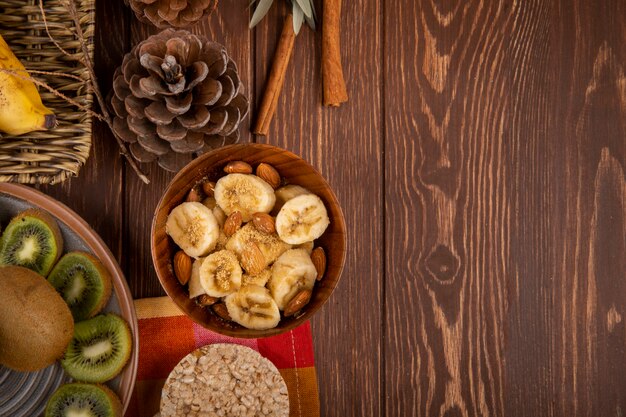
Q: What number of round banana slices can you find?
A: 6